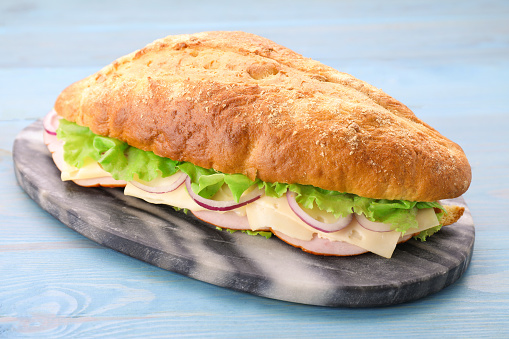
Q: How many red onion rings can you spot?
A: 5